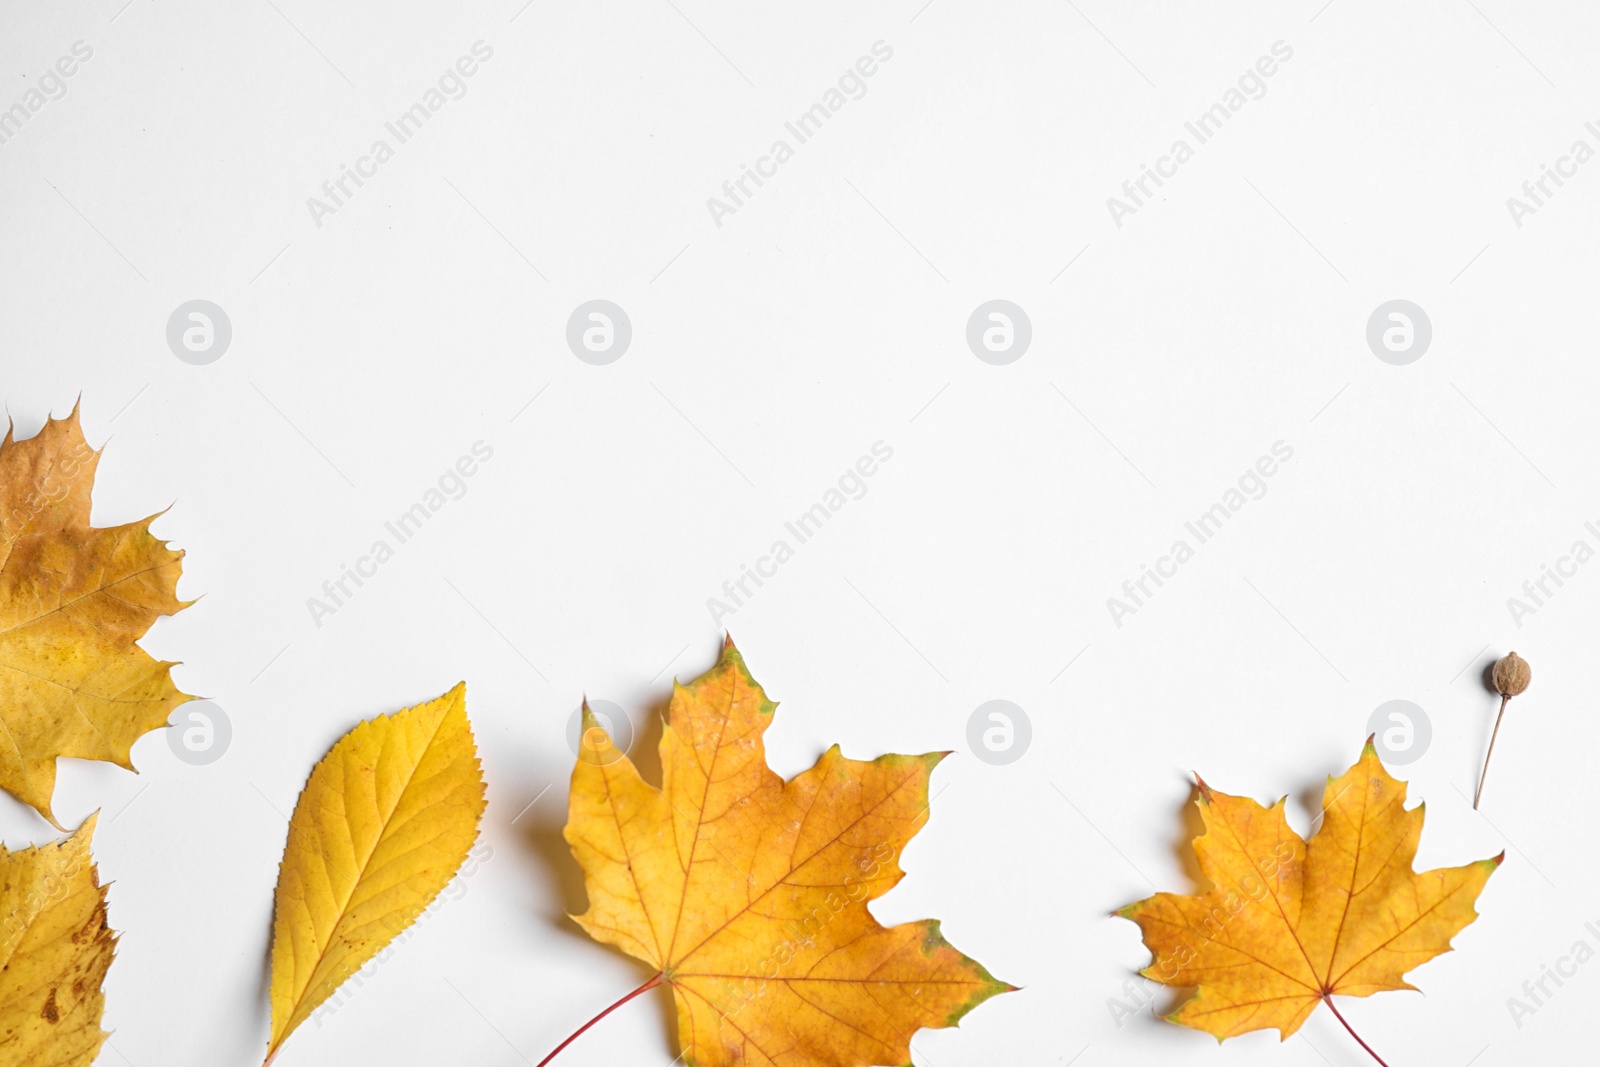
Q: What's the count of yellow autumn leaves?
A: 5